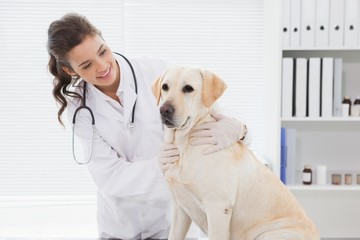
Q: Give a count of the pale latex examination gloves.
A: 2